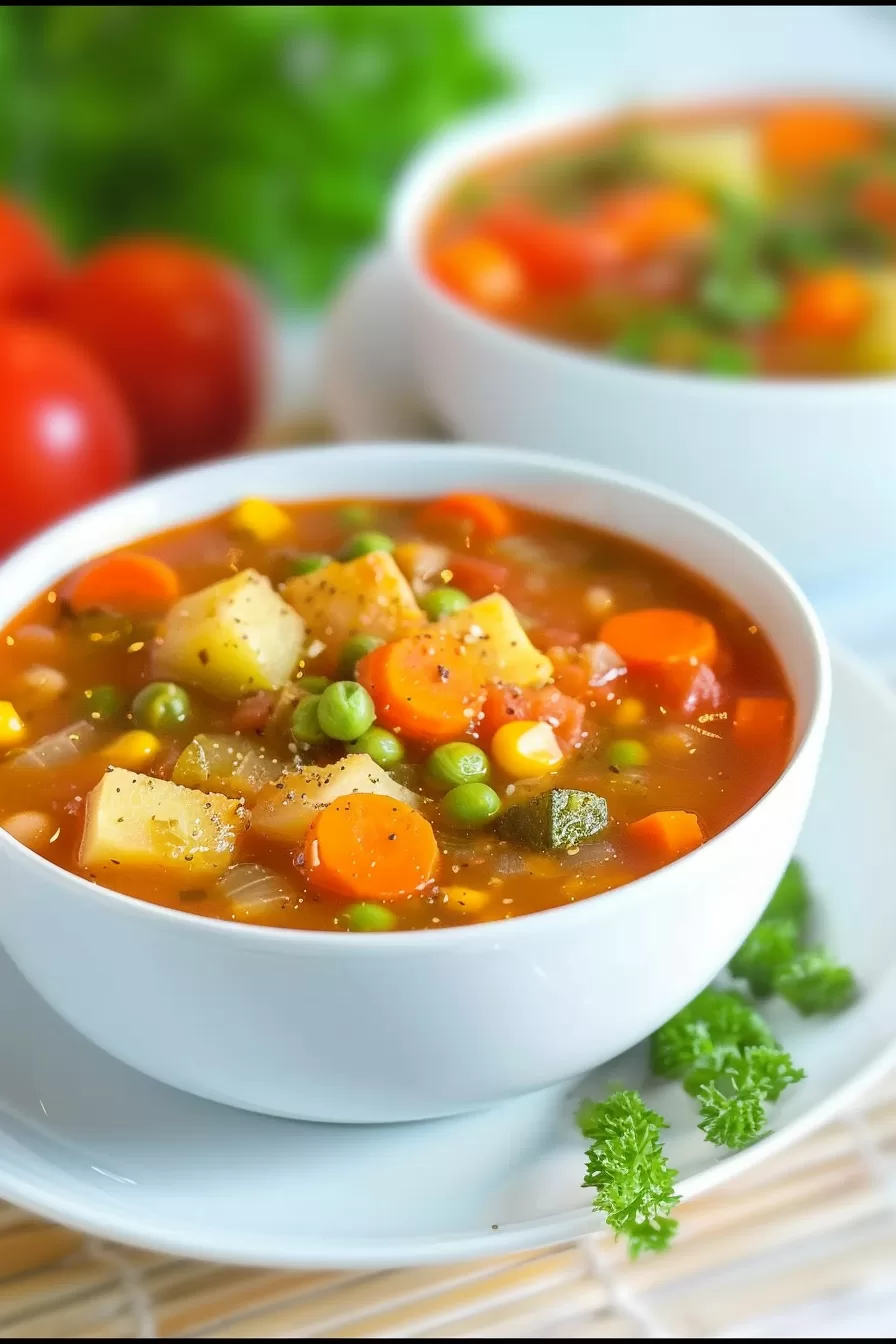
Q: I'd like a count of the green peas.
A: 15